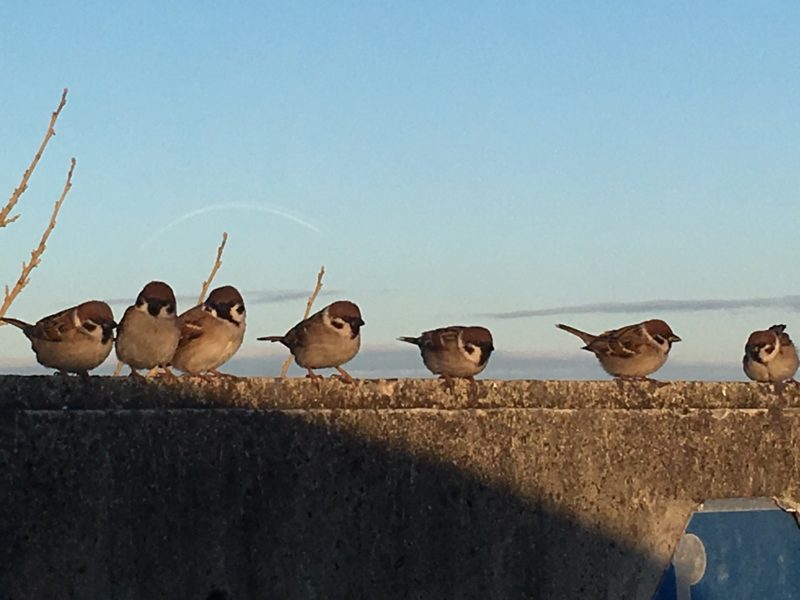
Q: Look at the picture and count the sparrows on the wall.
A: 7